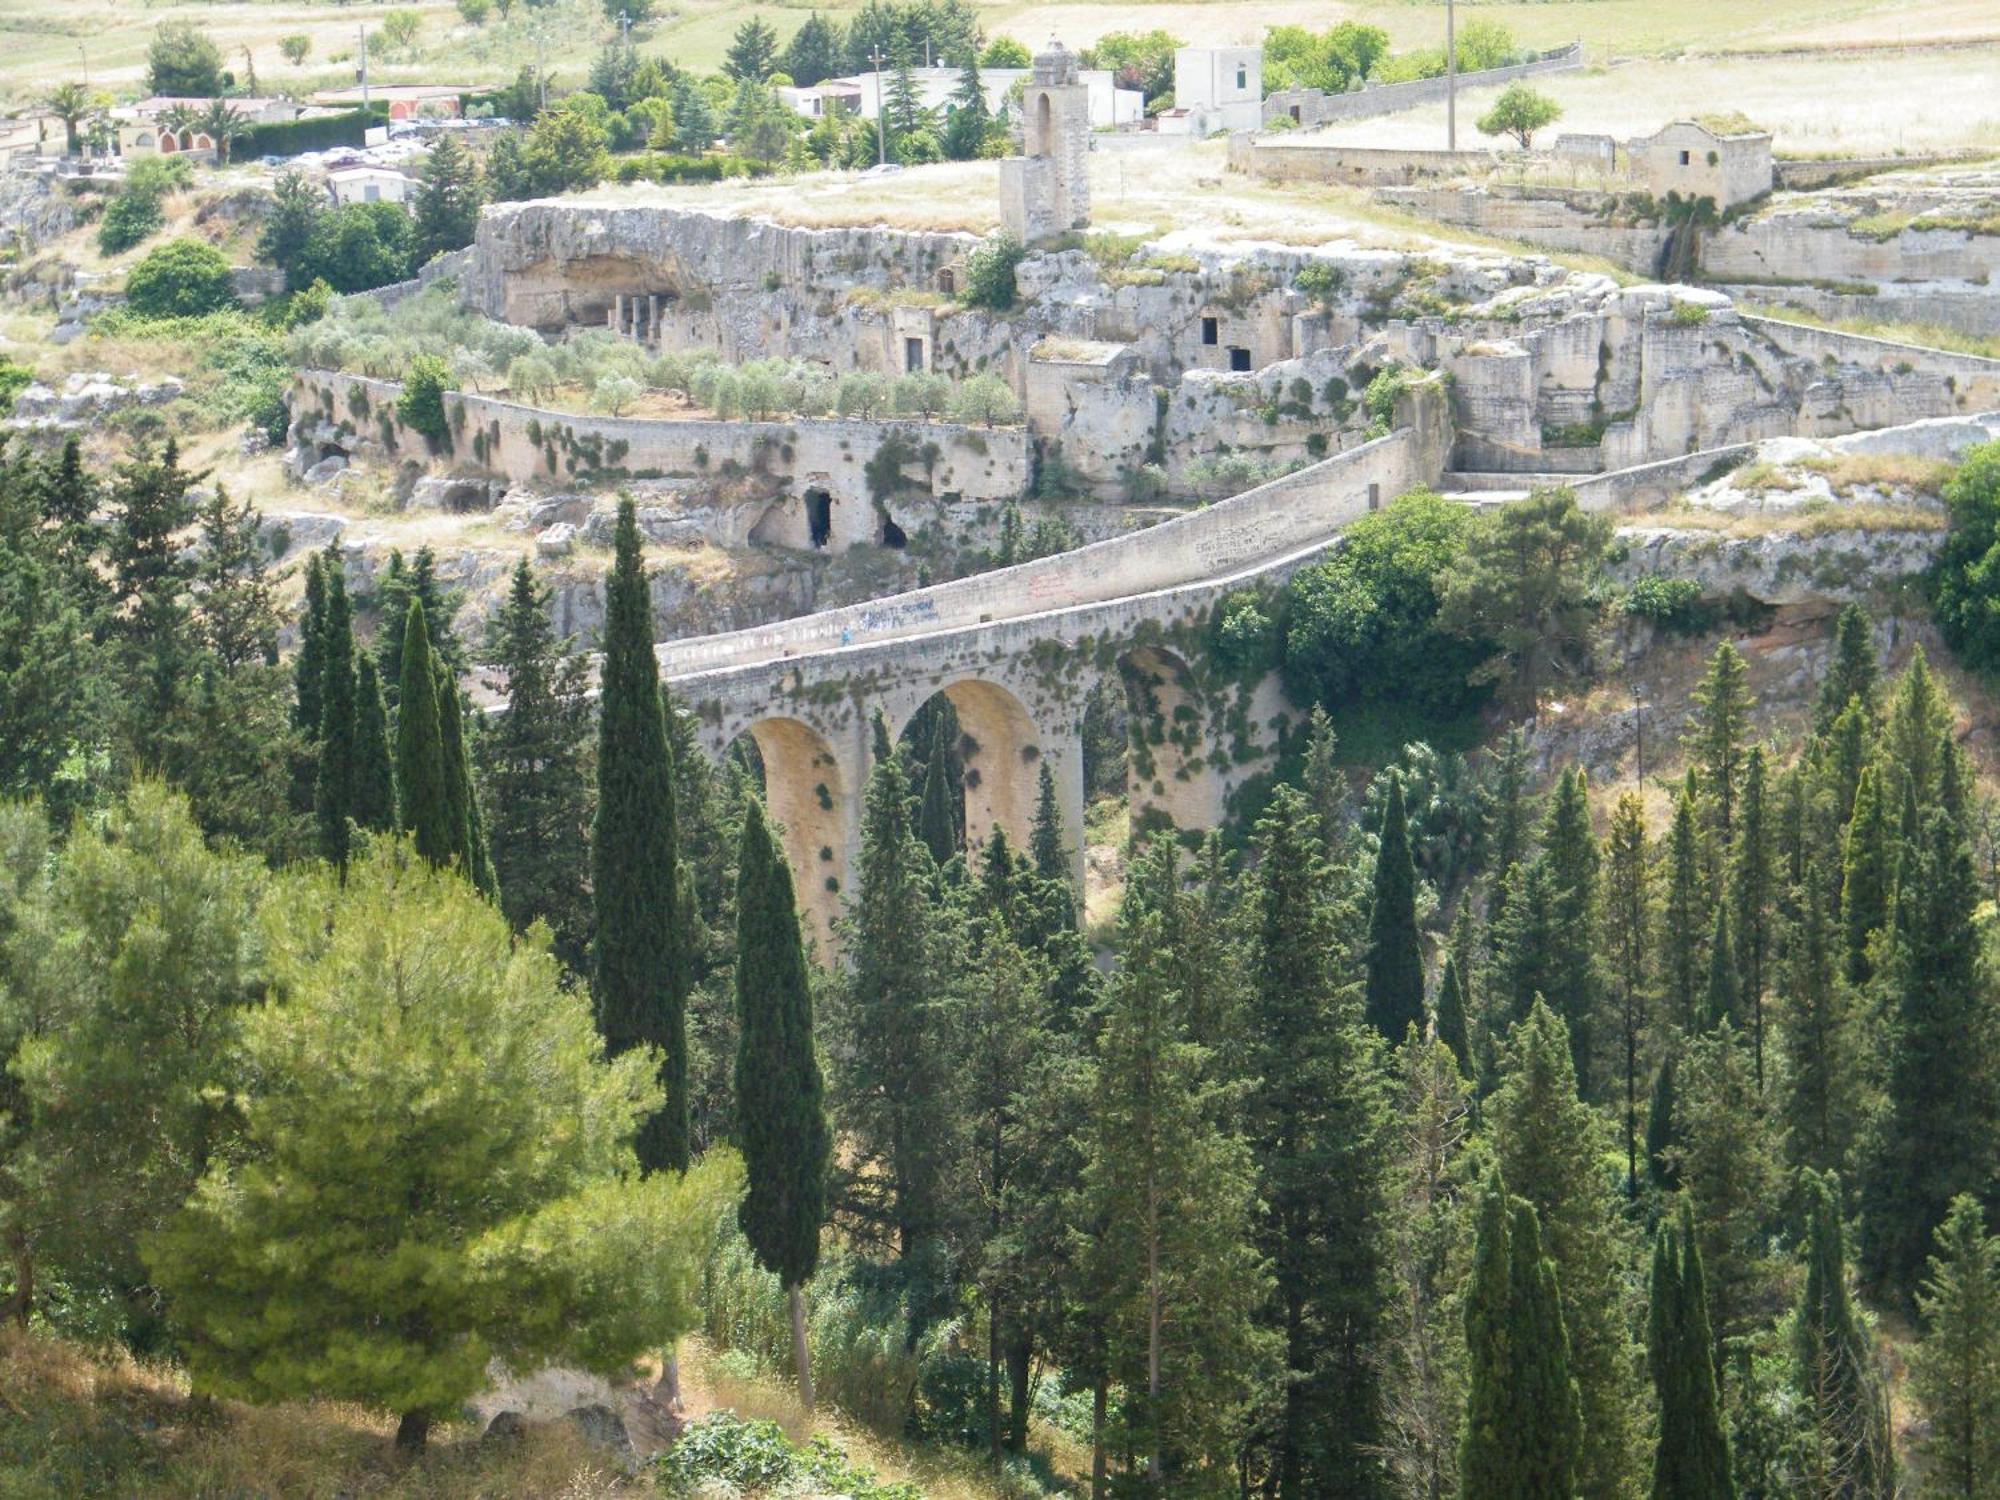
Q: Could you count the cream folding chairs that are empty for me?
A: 0